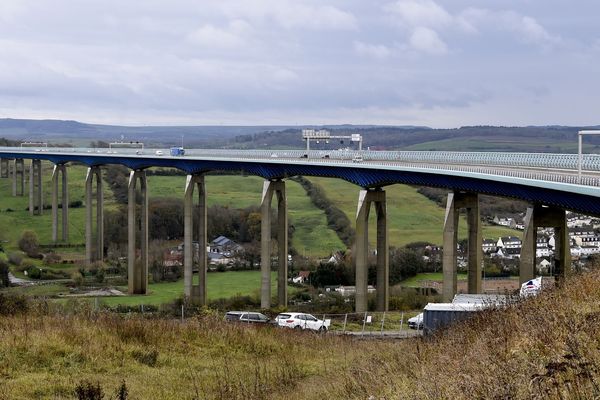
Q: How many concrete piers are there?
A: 11